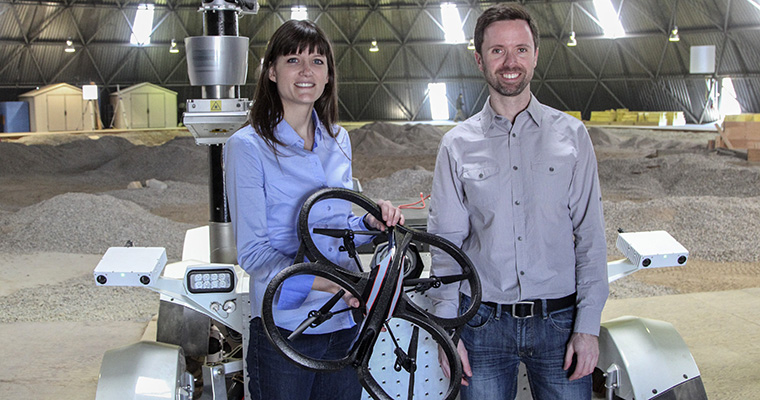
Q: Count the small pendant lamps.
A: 6